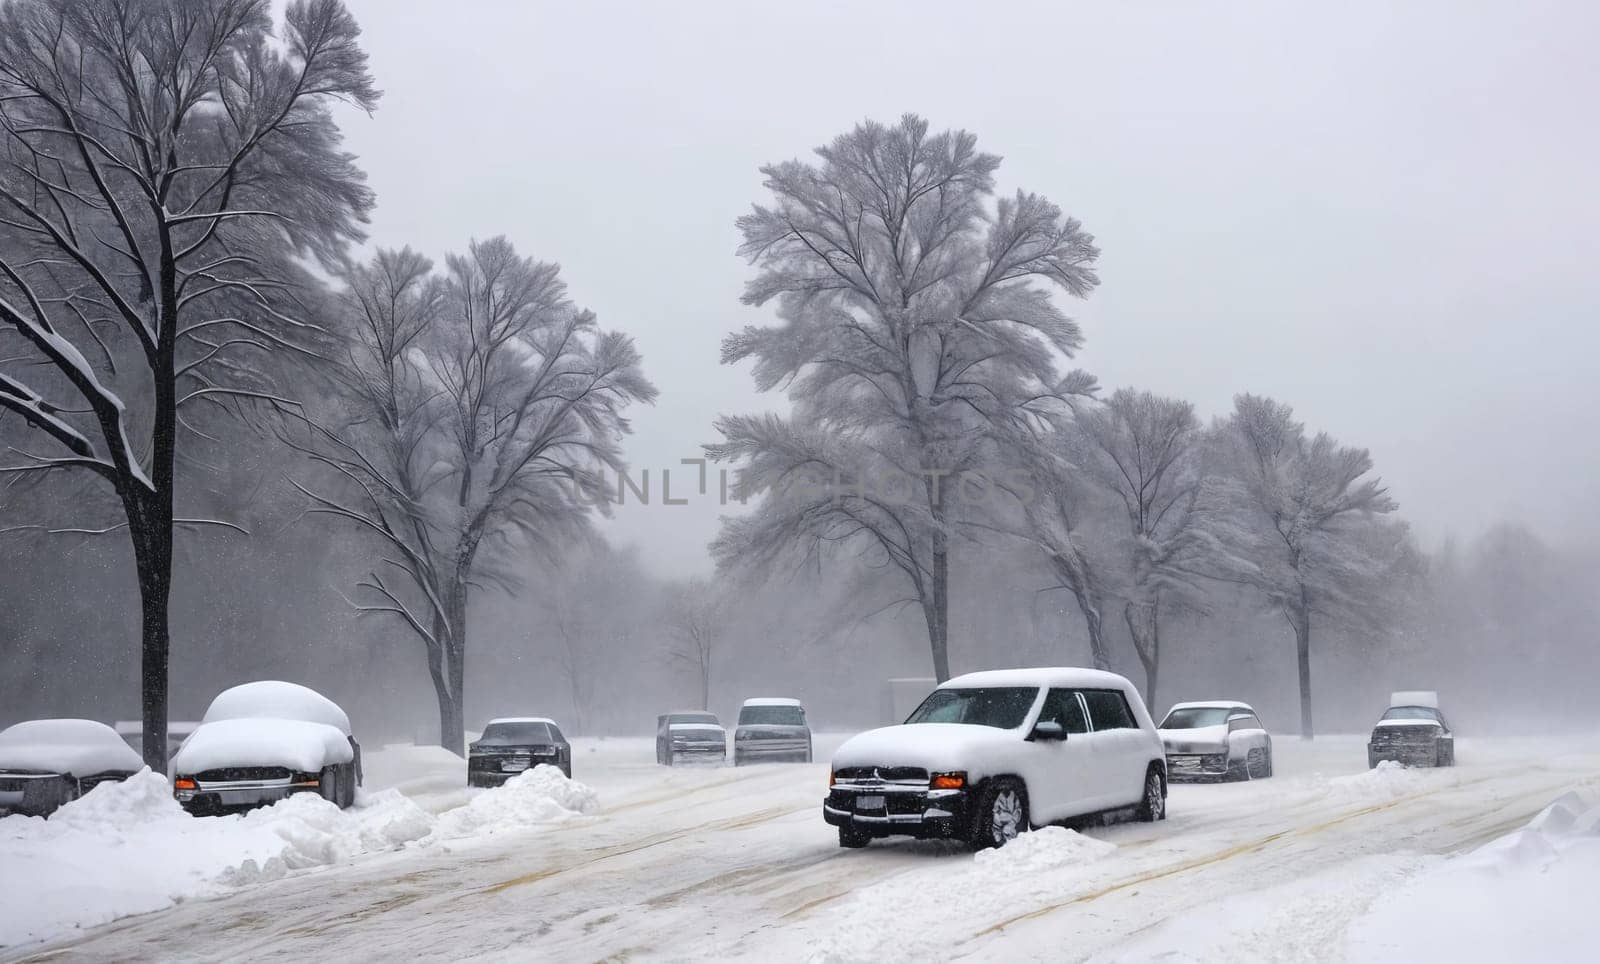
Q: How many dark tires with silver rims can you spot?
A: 2